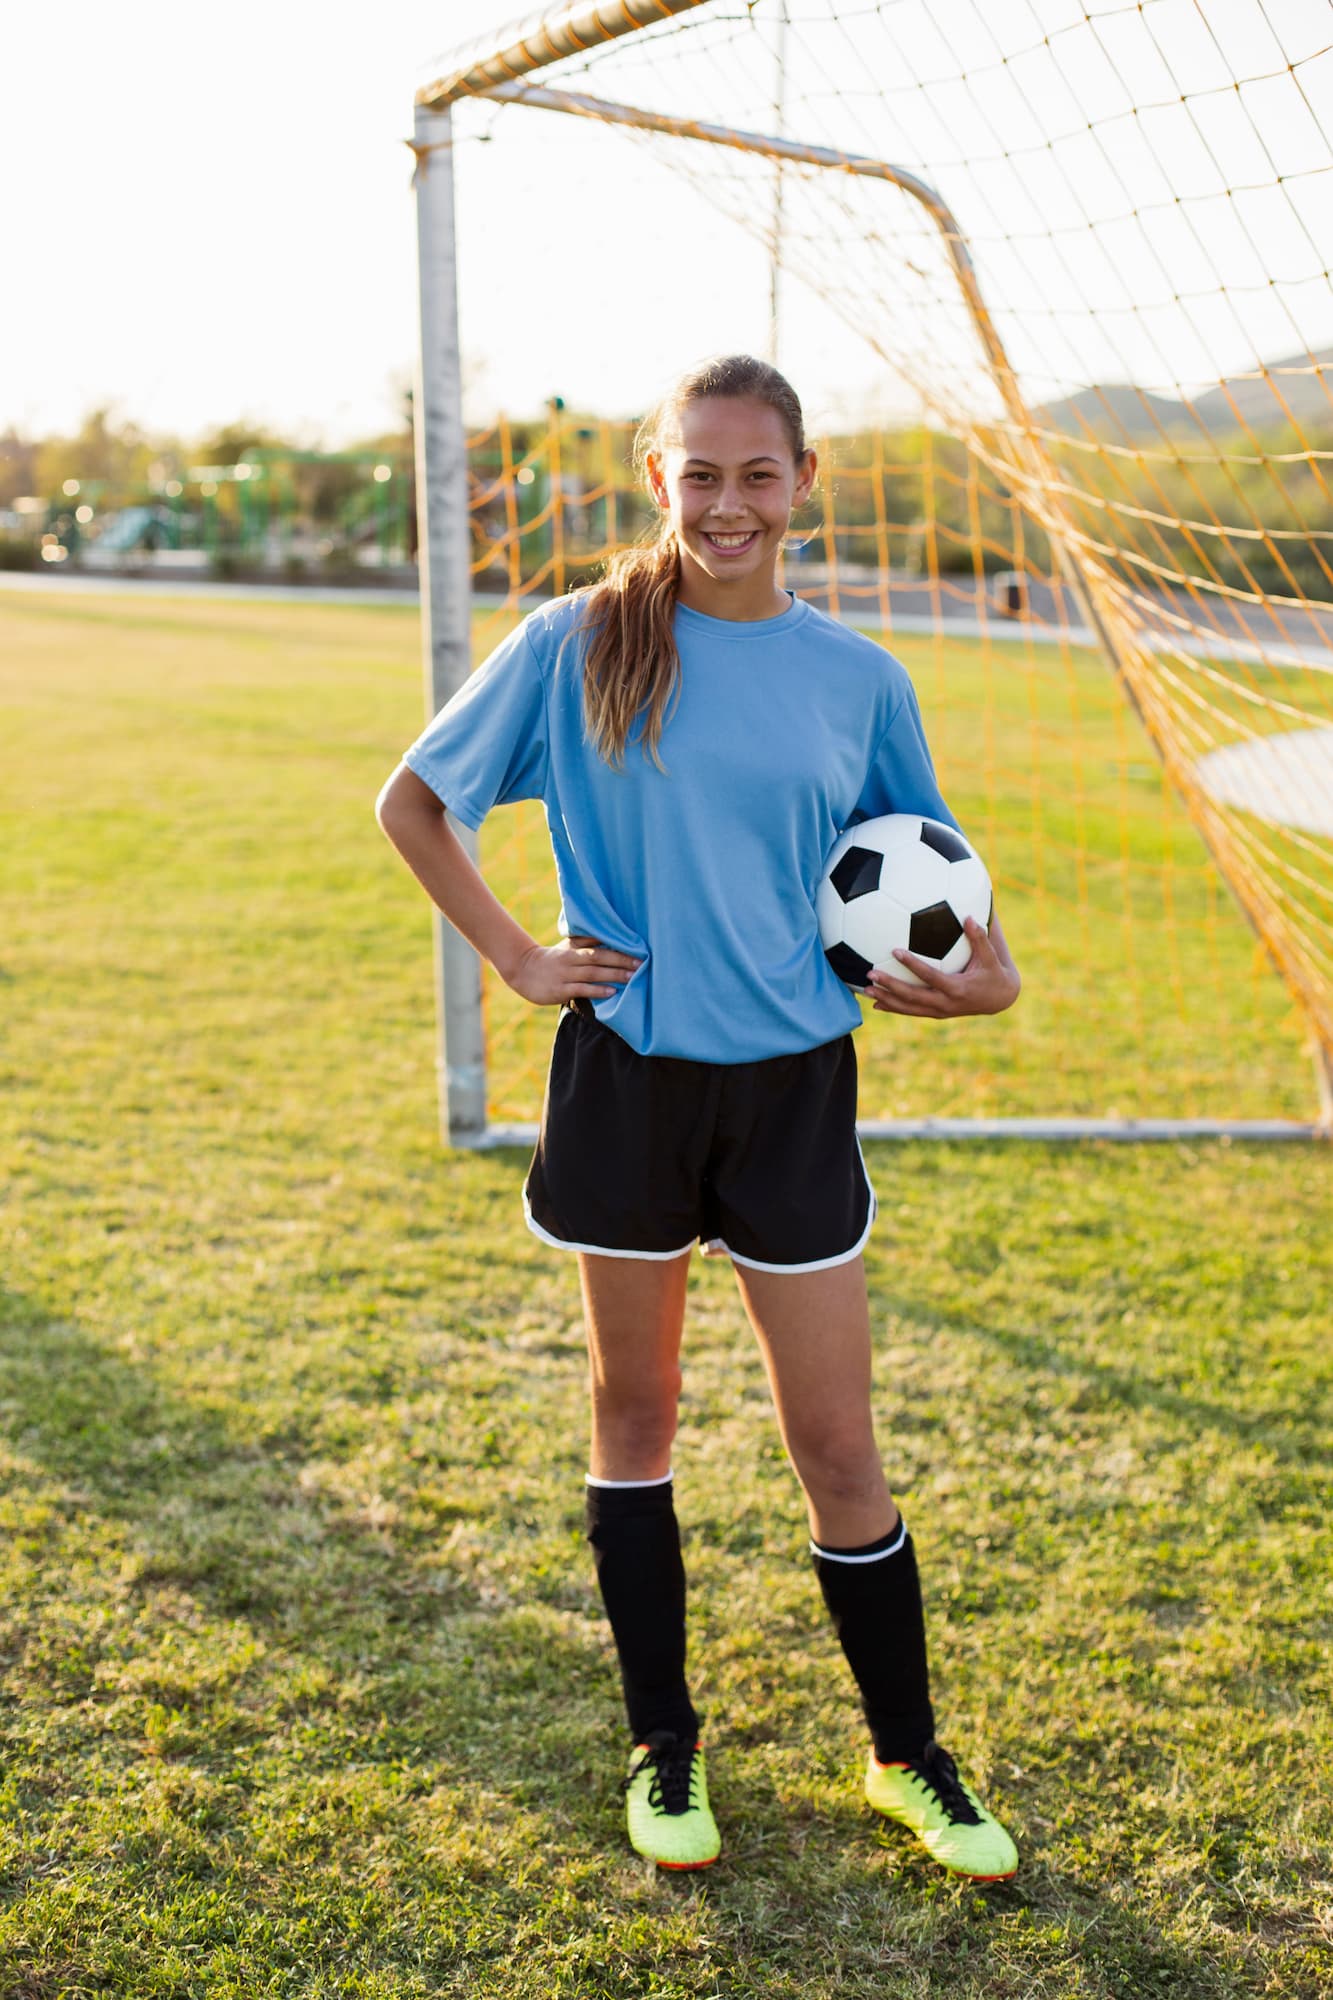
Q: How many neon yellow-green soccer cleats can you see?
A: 2